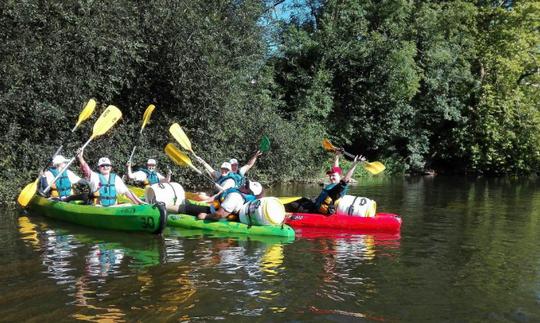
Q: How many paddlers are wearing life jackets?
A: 7